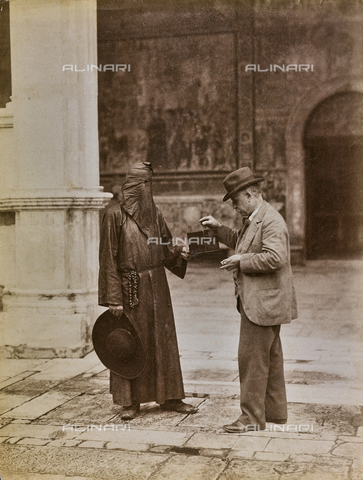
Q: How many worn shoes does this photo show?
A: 4